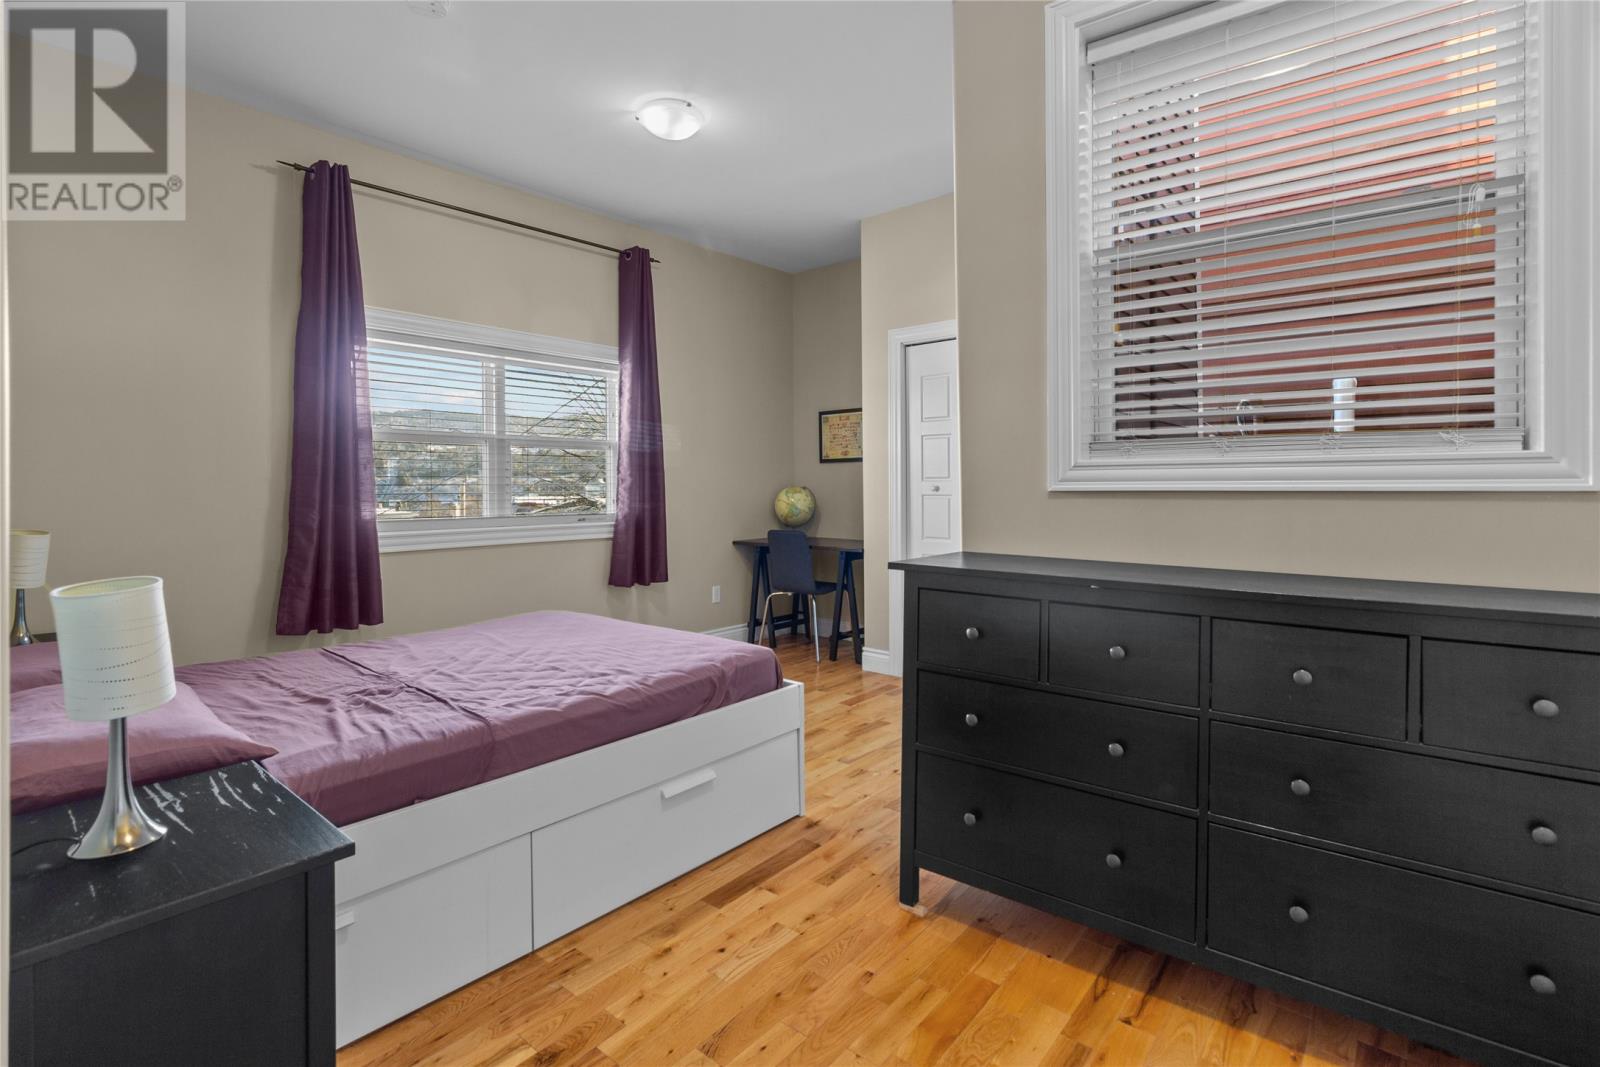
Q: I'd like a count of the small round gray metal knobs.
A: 12